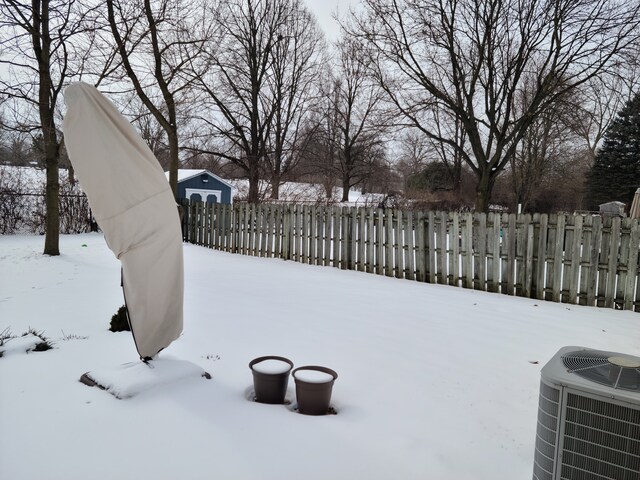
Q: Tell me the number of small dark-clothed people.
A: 0